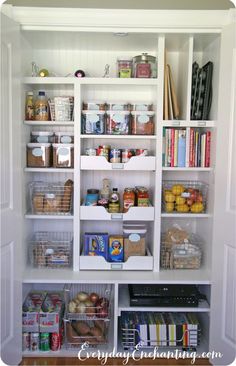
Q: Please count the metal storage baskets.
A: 7